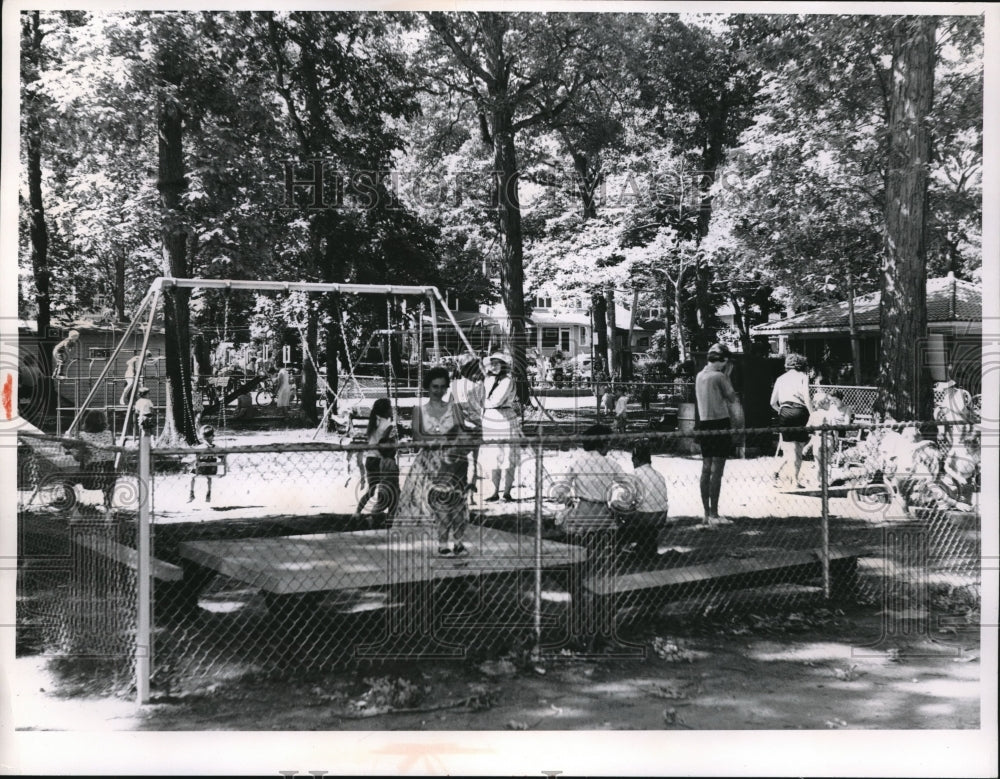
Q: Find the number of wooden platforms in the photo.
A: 3